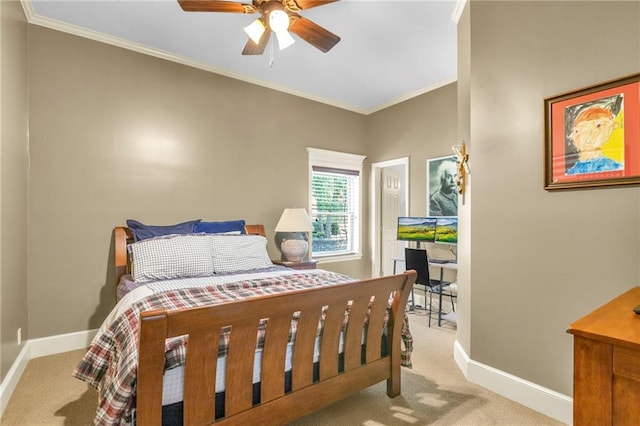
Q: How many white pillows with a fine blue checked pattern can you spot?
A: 2